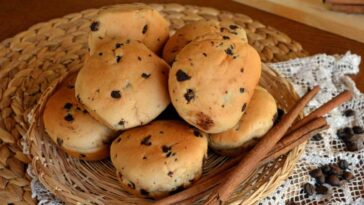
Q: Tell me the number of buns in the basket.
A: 7